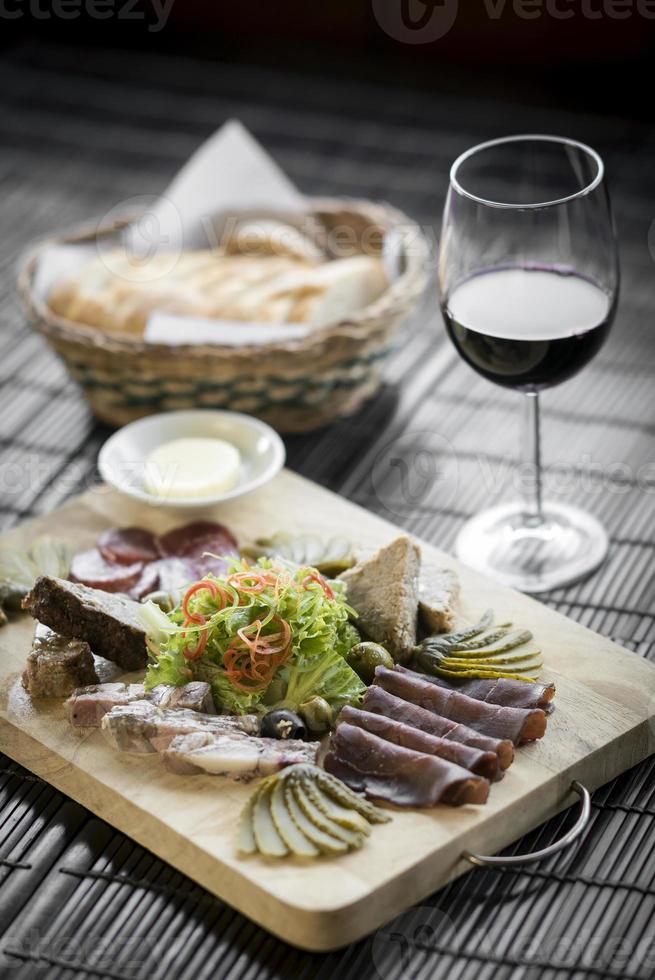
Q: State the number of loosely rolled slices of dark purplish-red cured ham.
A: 5